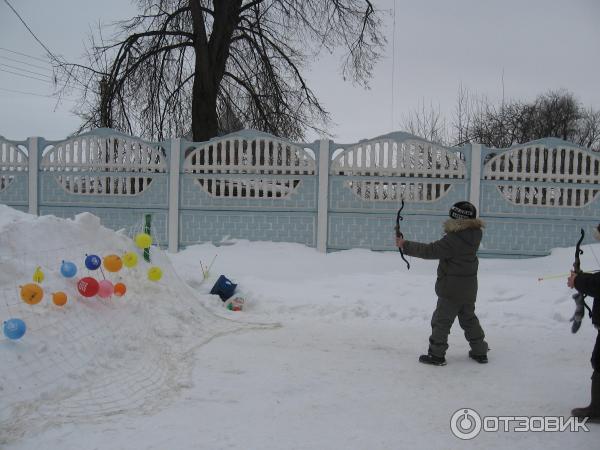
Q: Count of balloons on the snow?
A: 13